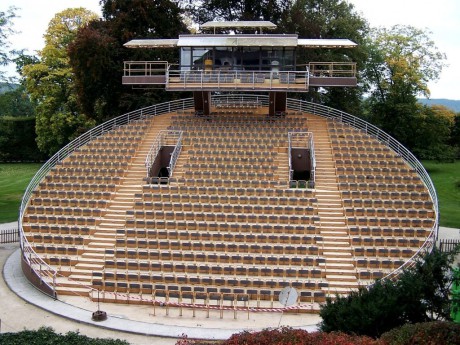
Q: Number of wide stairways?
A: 2